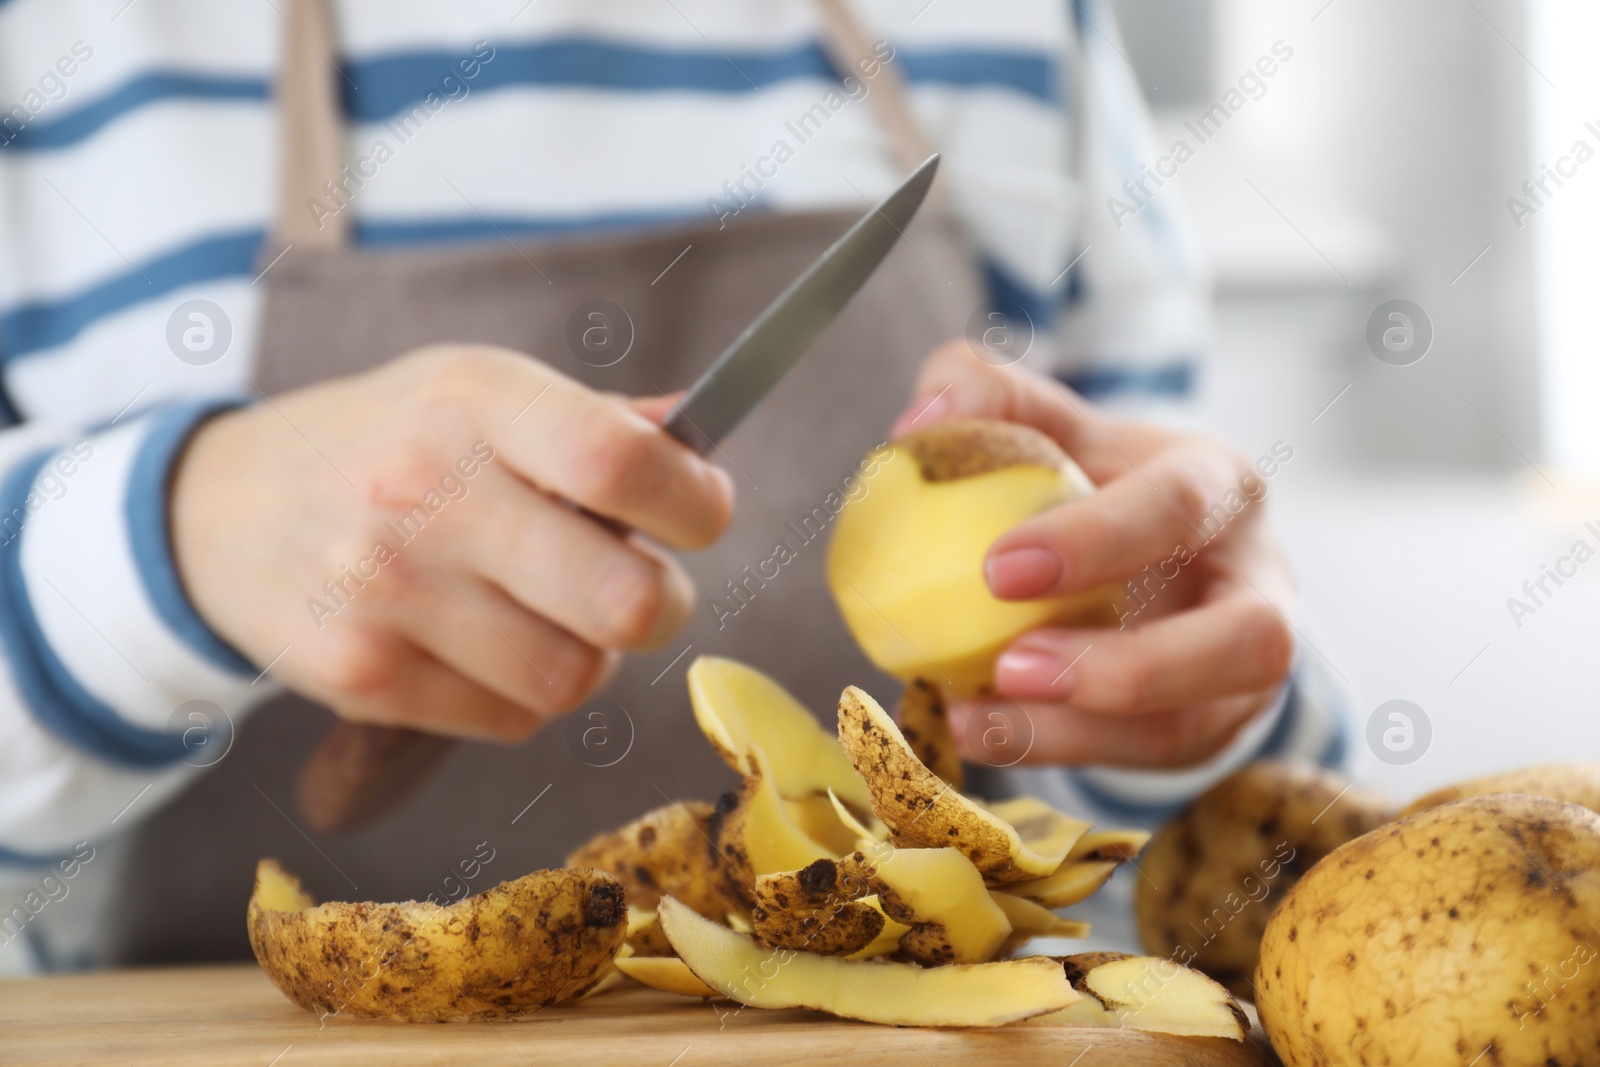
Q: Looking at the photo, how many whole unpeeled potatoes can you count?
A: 3